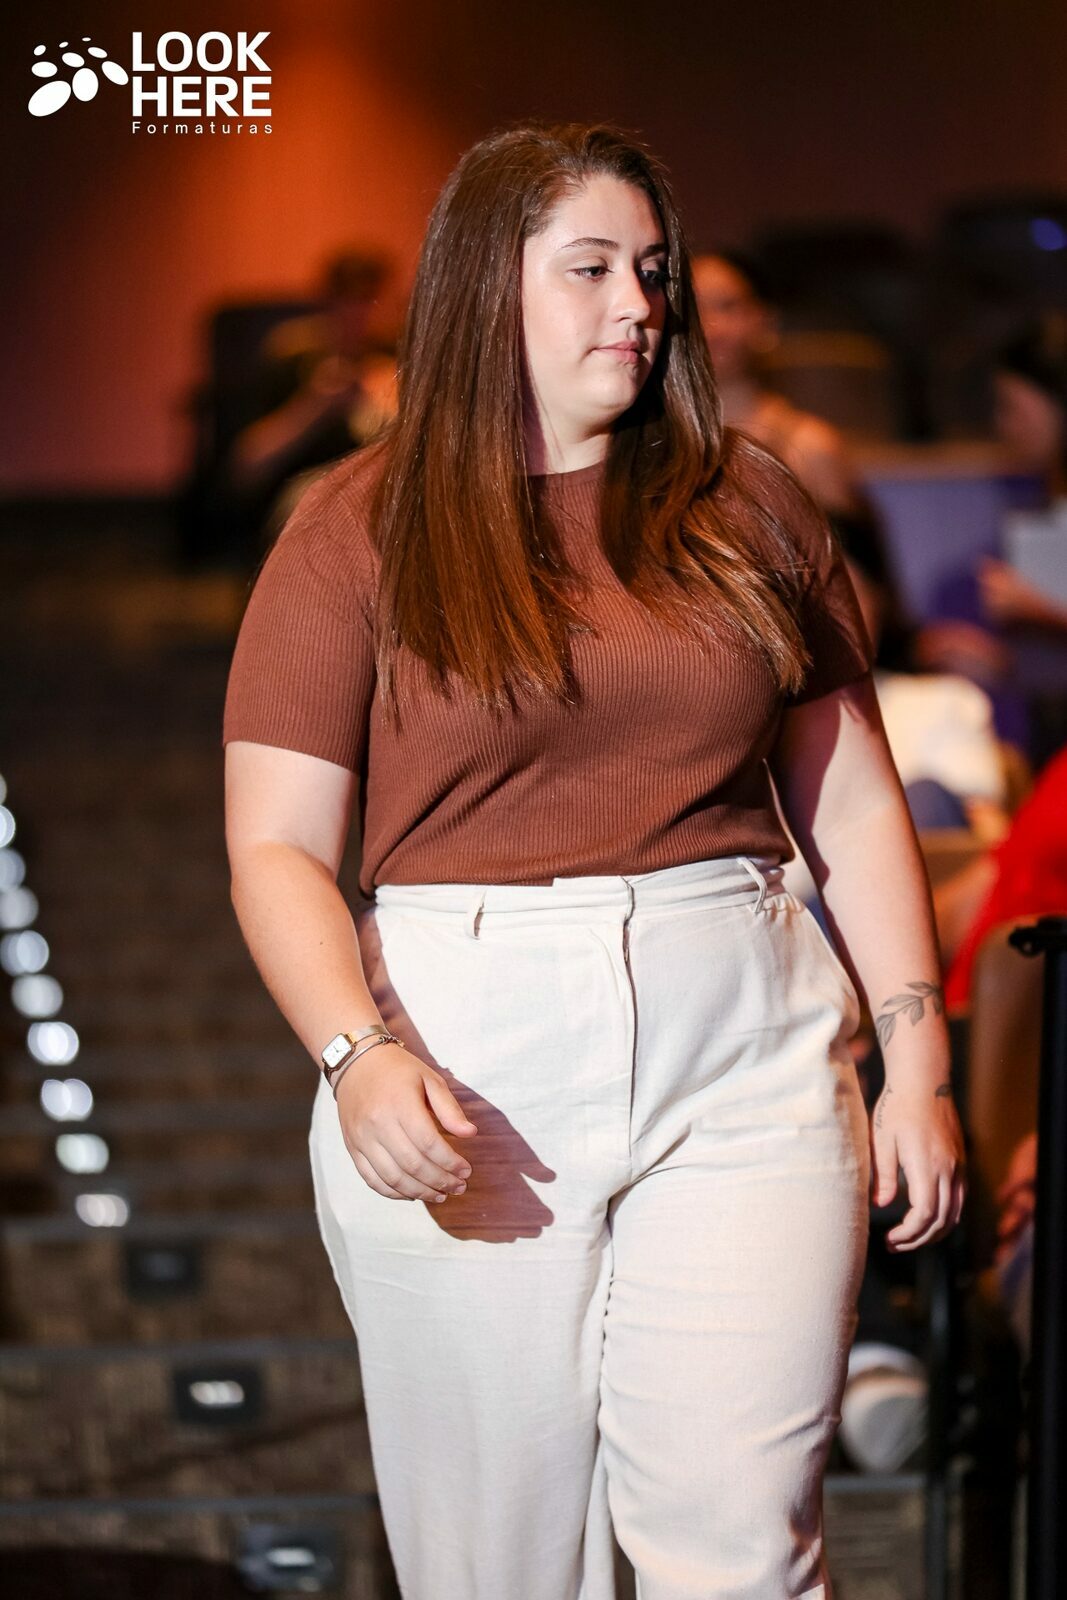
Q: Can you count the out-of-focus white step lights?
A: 12